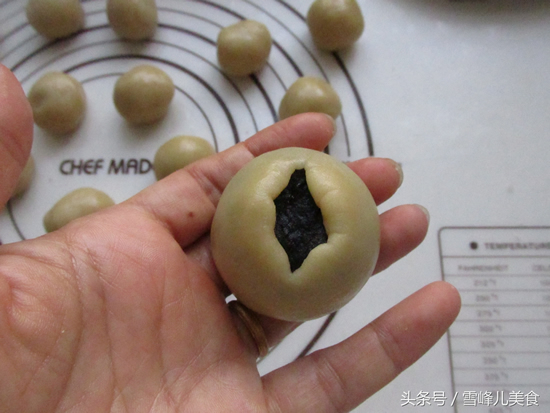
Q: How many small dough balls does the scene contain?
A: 10